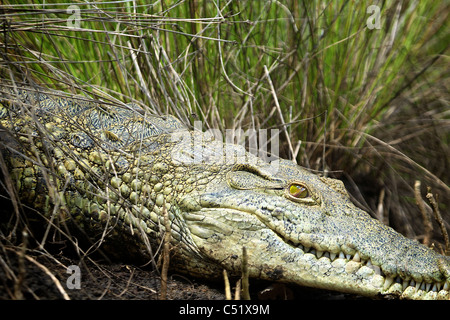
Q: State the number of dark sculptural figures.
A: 0